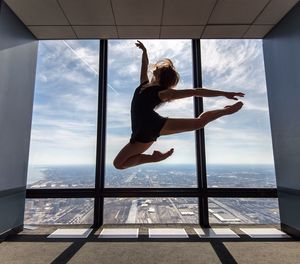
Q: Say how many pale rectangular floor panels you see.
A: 5